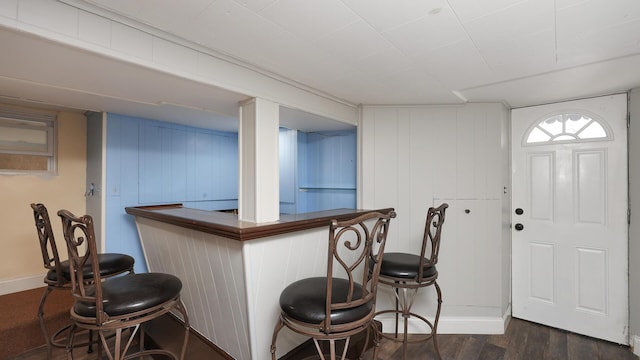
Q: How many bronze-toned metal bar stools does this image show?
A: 4